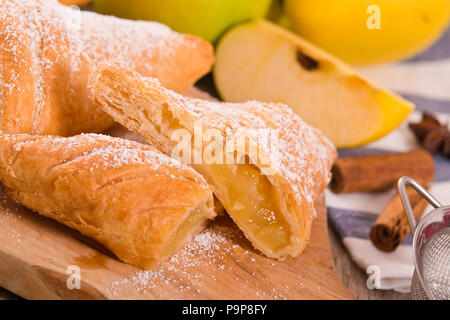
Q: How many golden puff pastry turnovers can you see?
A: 3